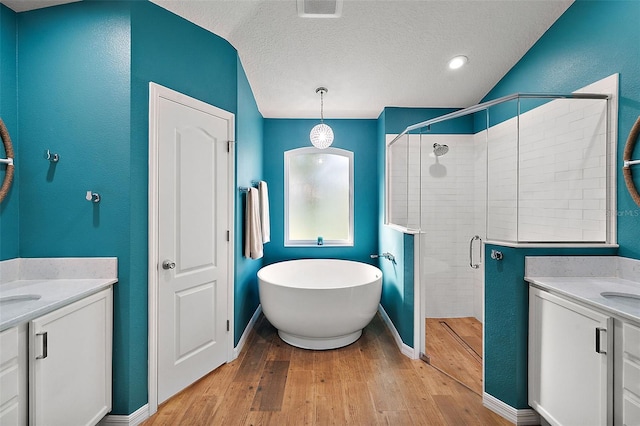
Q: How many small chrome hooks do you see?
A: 3